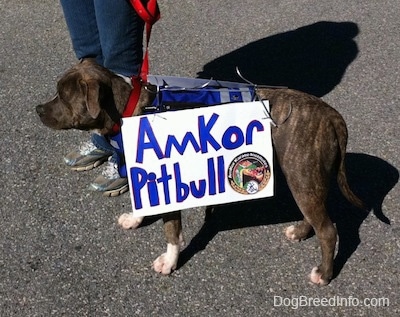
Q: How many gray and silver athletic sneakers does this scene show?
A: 2